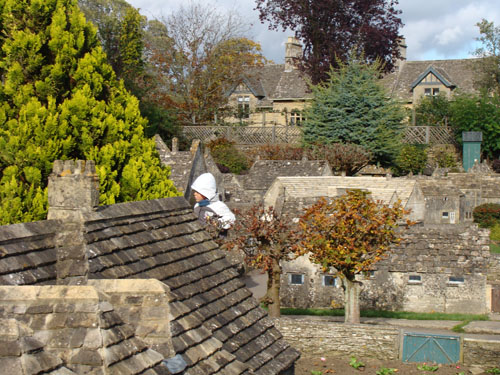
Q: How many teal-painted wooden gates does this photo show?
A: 1